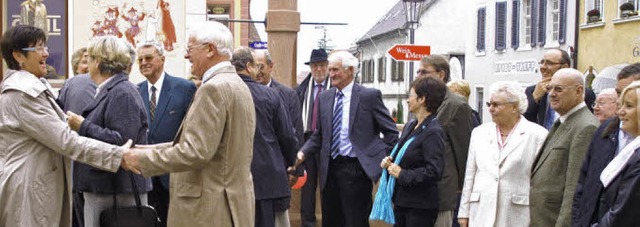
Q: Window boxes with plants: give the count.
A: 2